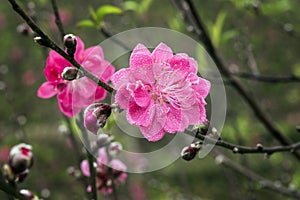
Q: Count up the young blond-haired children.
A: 0